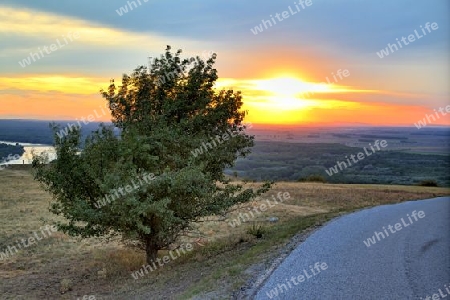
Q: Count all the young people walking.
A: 0